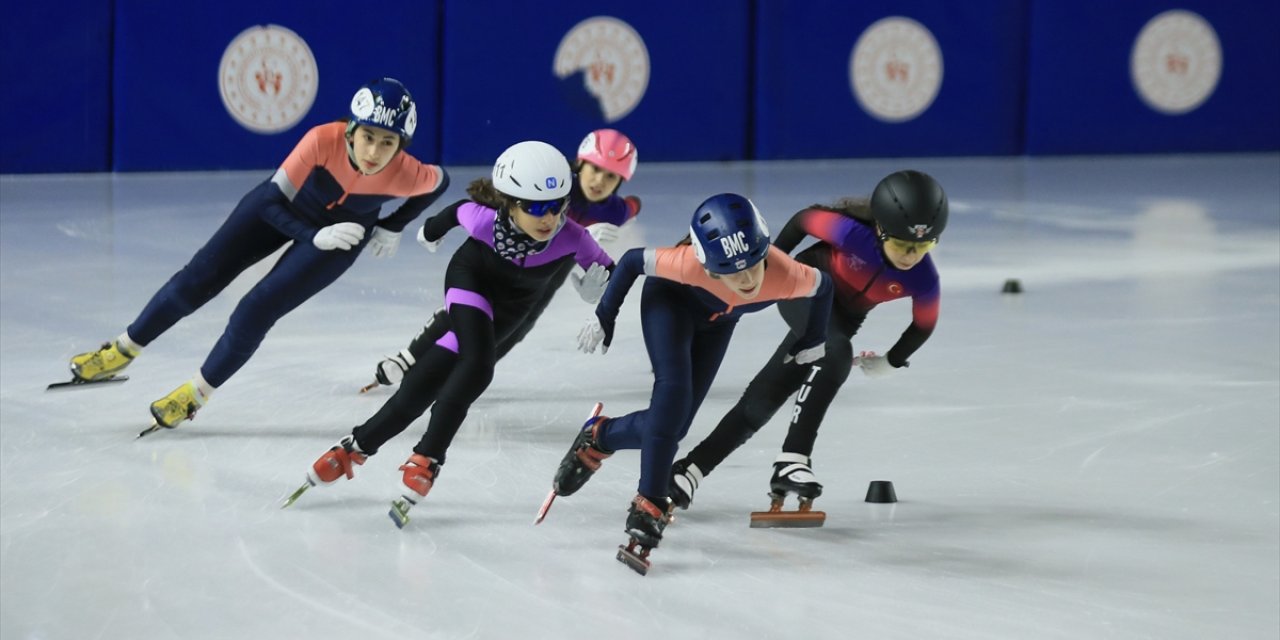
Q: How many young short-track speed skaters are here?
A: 5